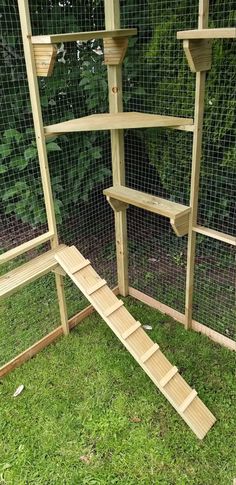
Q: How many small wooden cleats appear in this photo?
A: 7